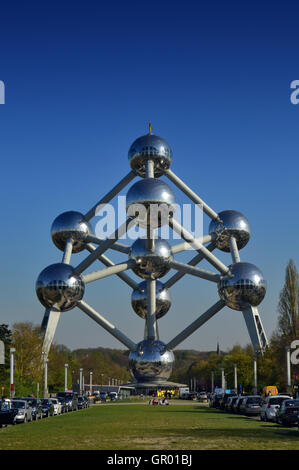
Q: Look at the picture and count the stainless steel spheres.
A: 9